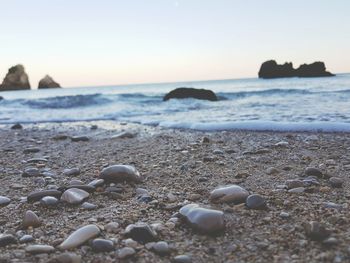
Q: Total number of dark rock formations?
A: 4